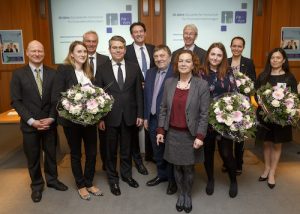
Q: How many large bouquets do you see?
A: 4